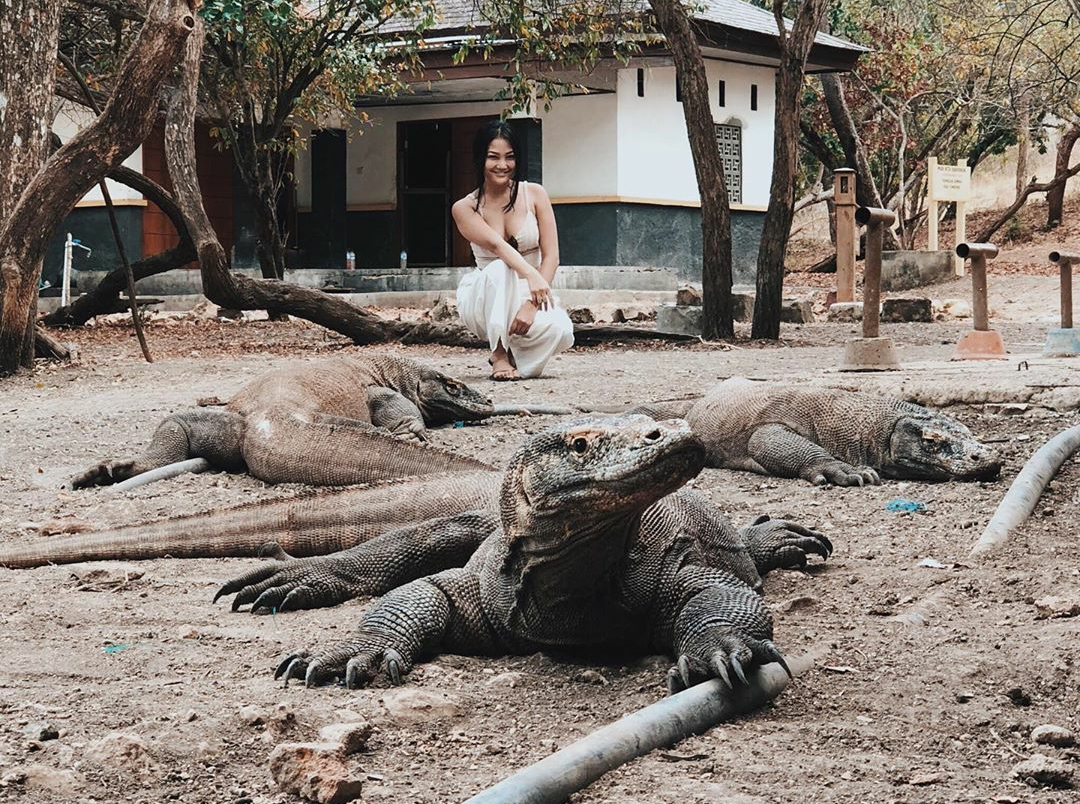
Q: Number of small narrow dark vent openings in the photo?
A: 4